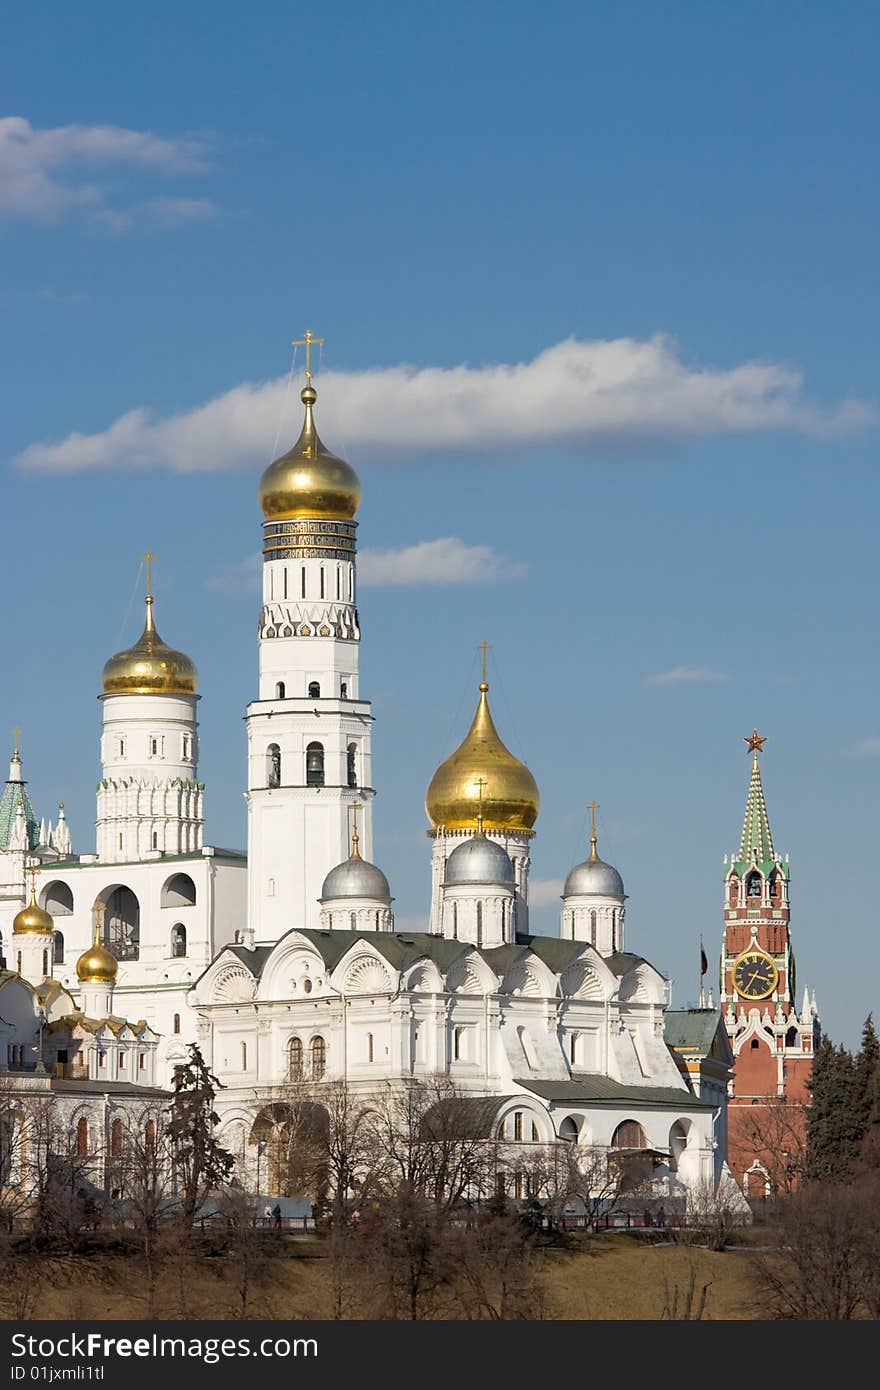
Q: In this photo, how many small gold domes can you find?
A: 2